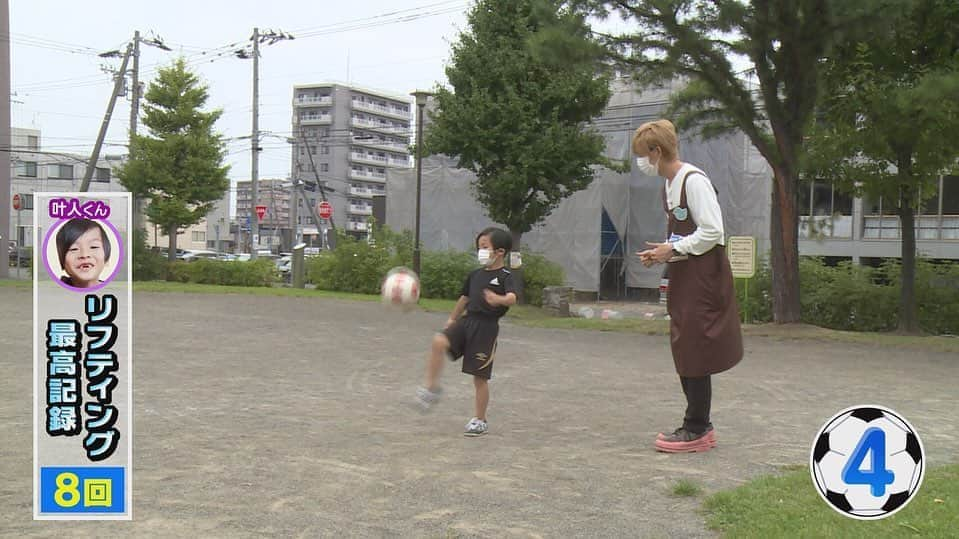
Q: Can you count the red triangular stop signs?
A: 1